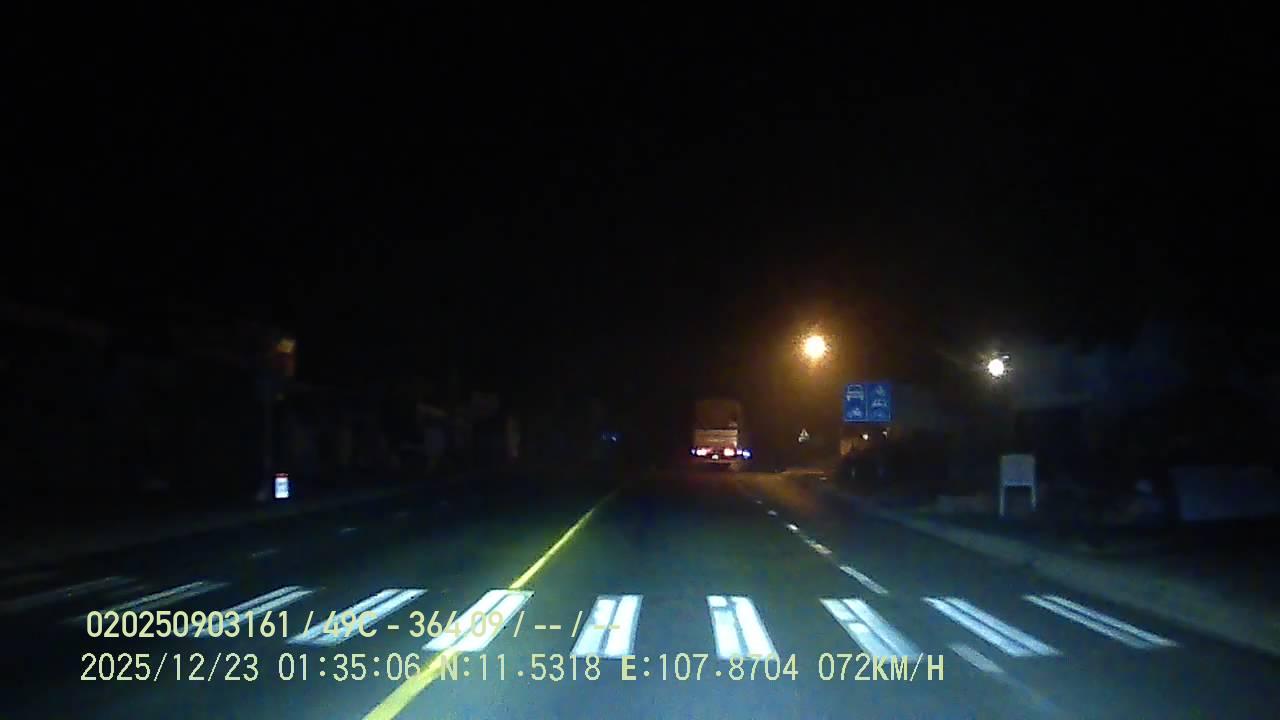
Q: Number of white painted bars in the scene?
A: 10